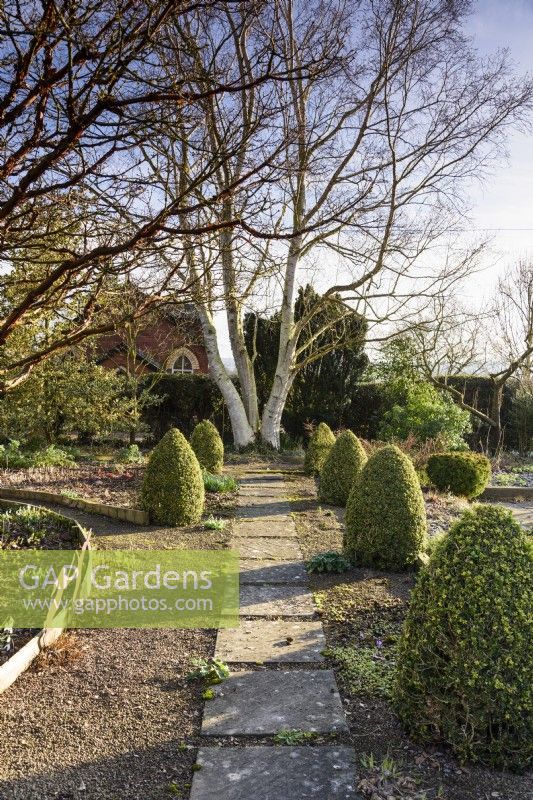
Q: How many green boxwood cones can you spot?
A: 6